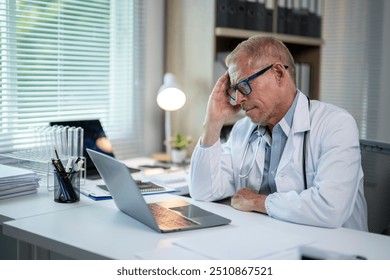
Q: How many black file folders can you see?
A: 12